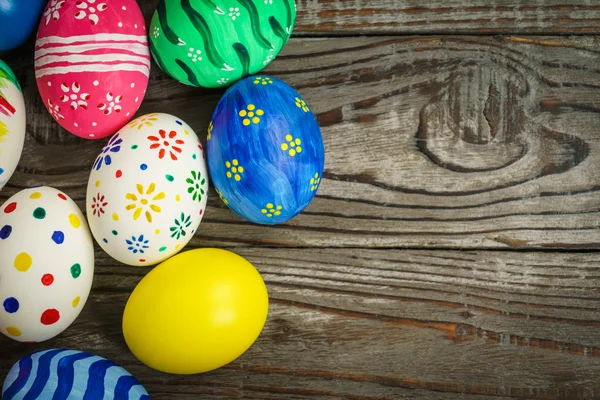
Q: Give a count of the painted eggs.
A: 9